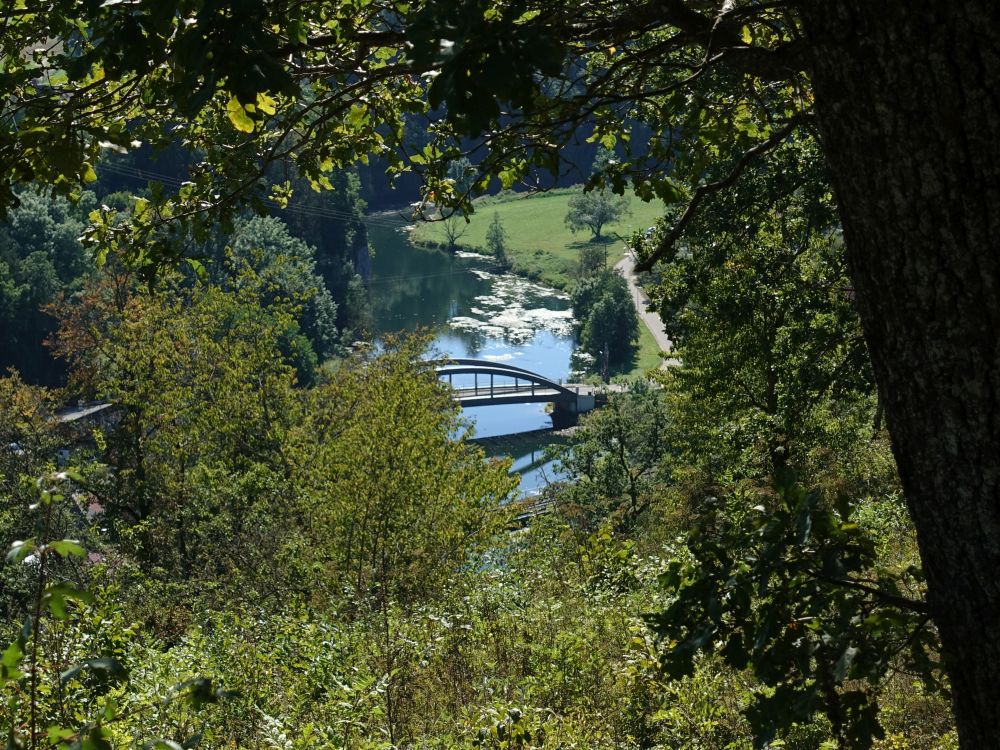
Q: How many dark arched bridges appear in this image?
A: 1